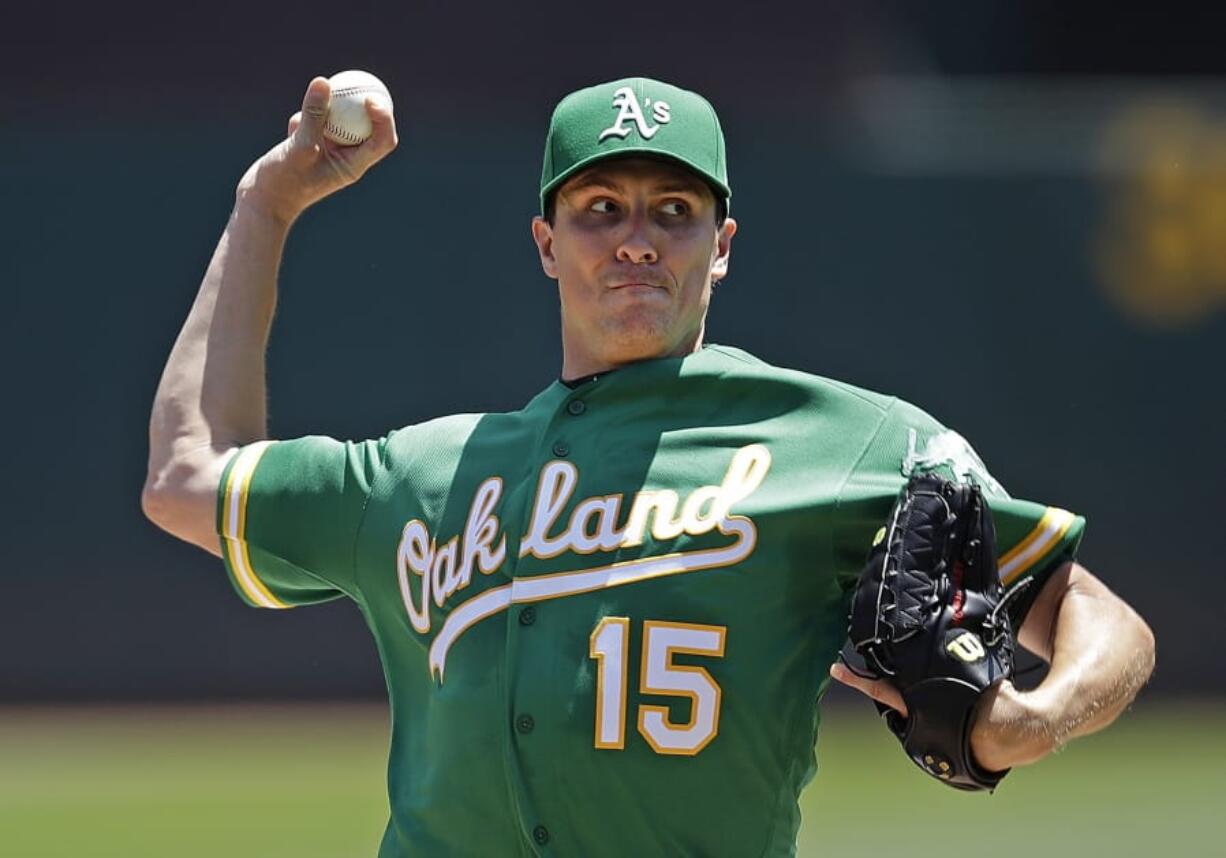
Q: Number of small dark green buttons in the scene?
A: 5